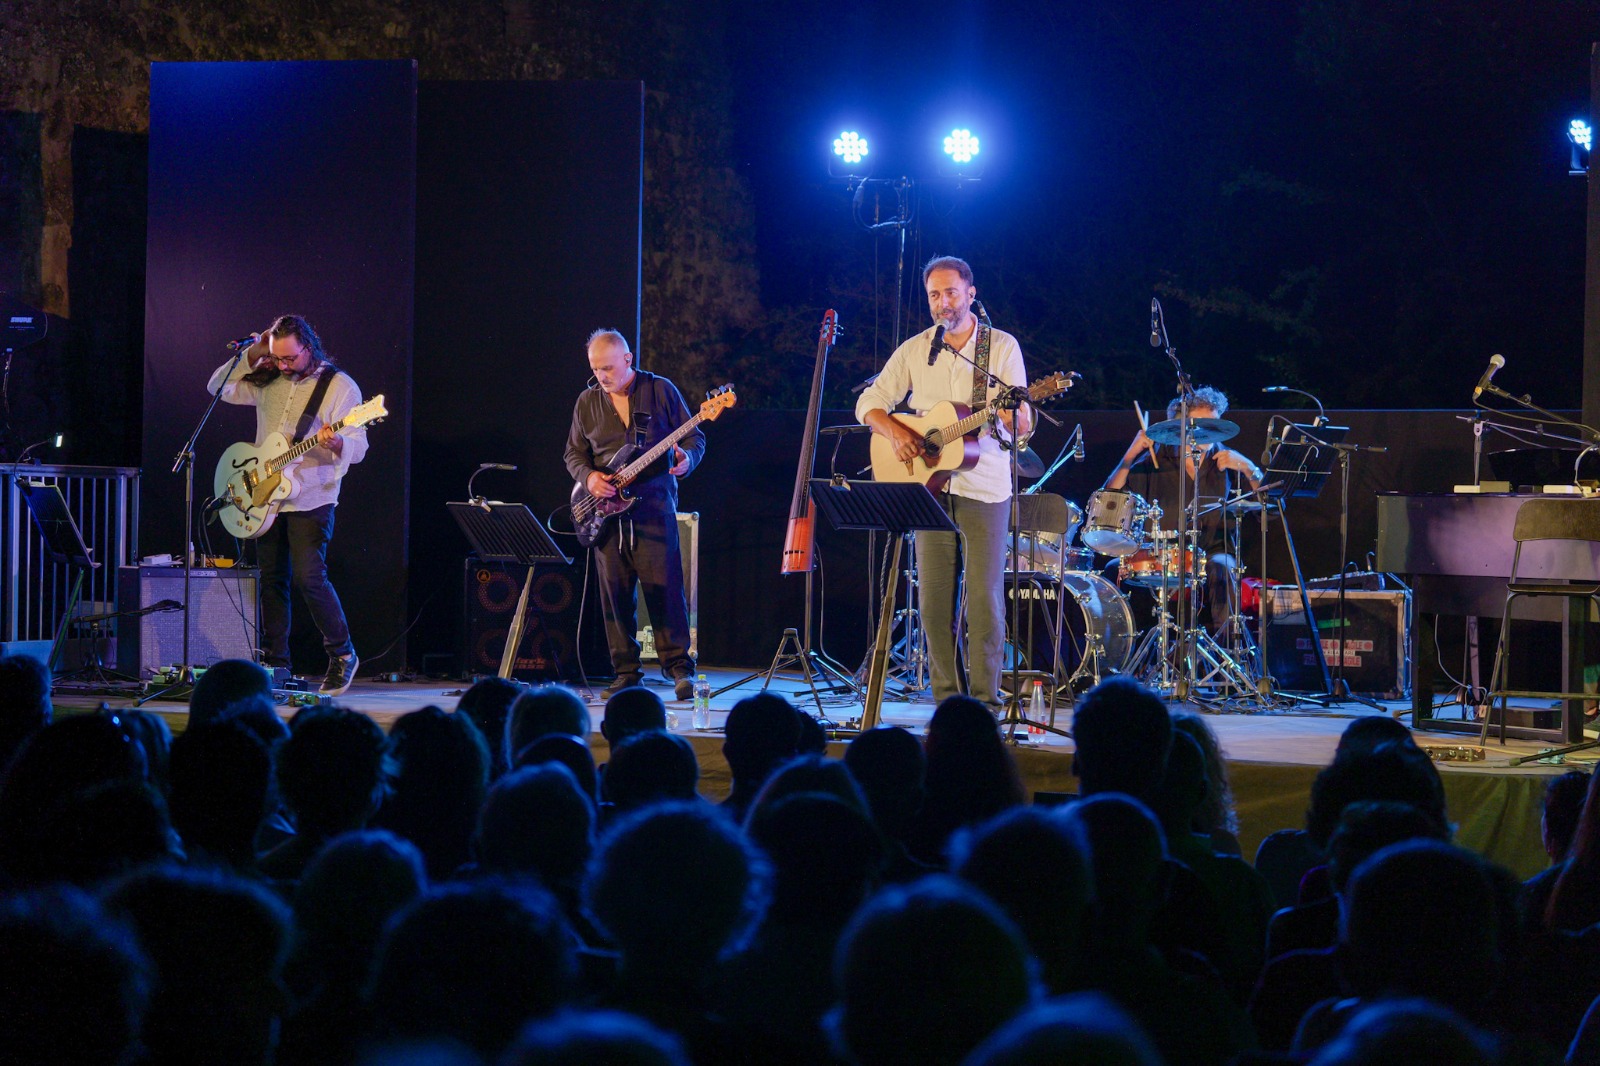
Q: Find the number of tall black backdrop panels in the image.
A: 2